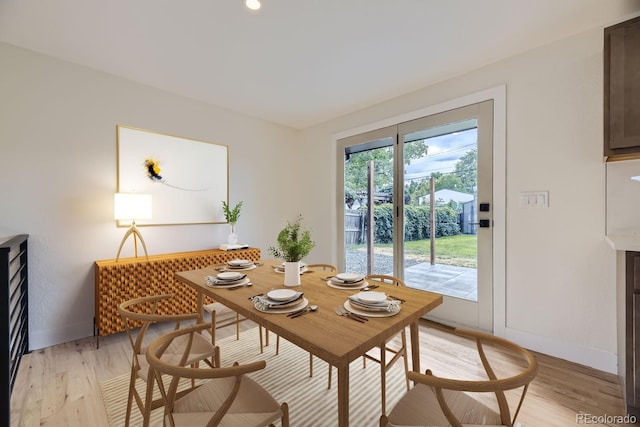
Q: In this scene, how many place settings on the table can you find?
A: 6